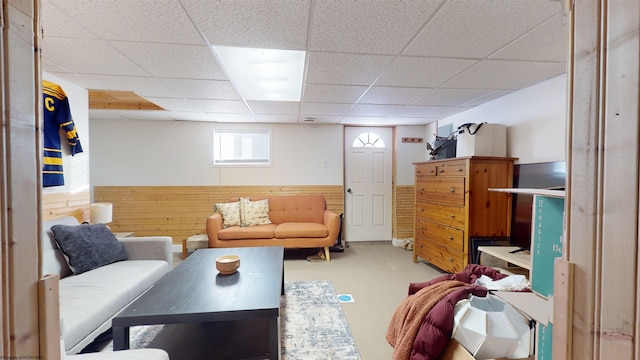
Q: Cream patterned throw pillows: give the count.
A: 2